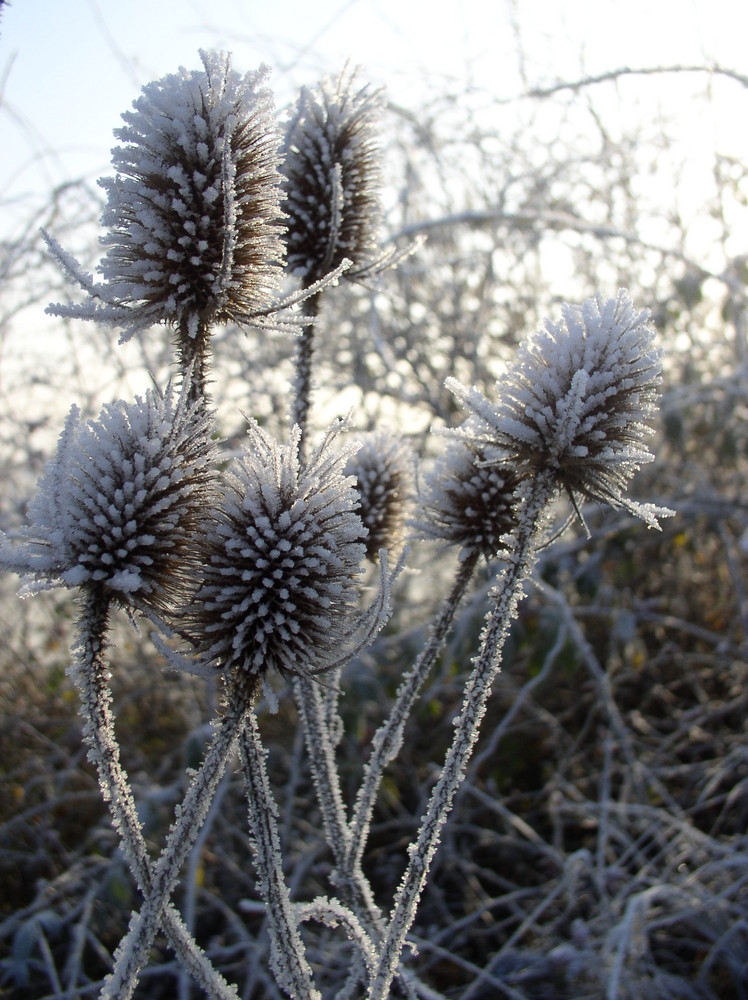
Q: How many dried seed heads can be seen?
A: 7